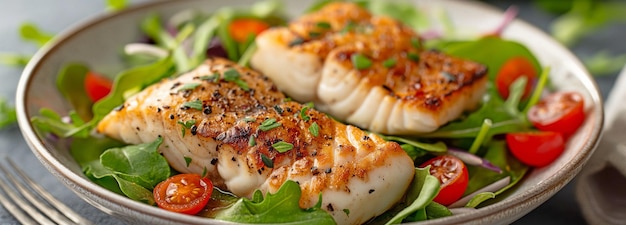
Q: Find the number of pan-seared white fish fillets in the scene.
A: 2